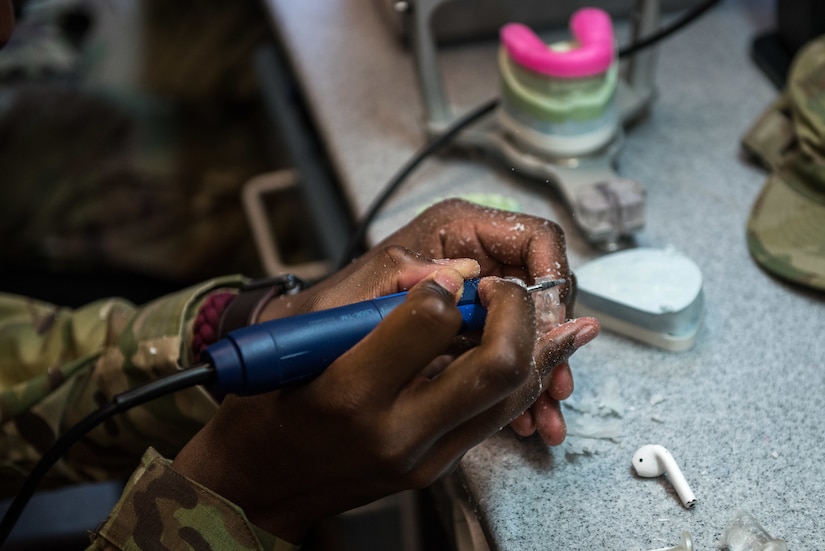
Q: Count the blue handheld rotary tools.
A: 1